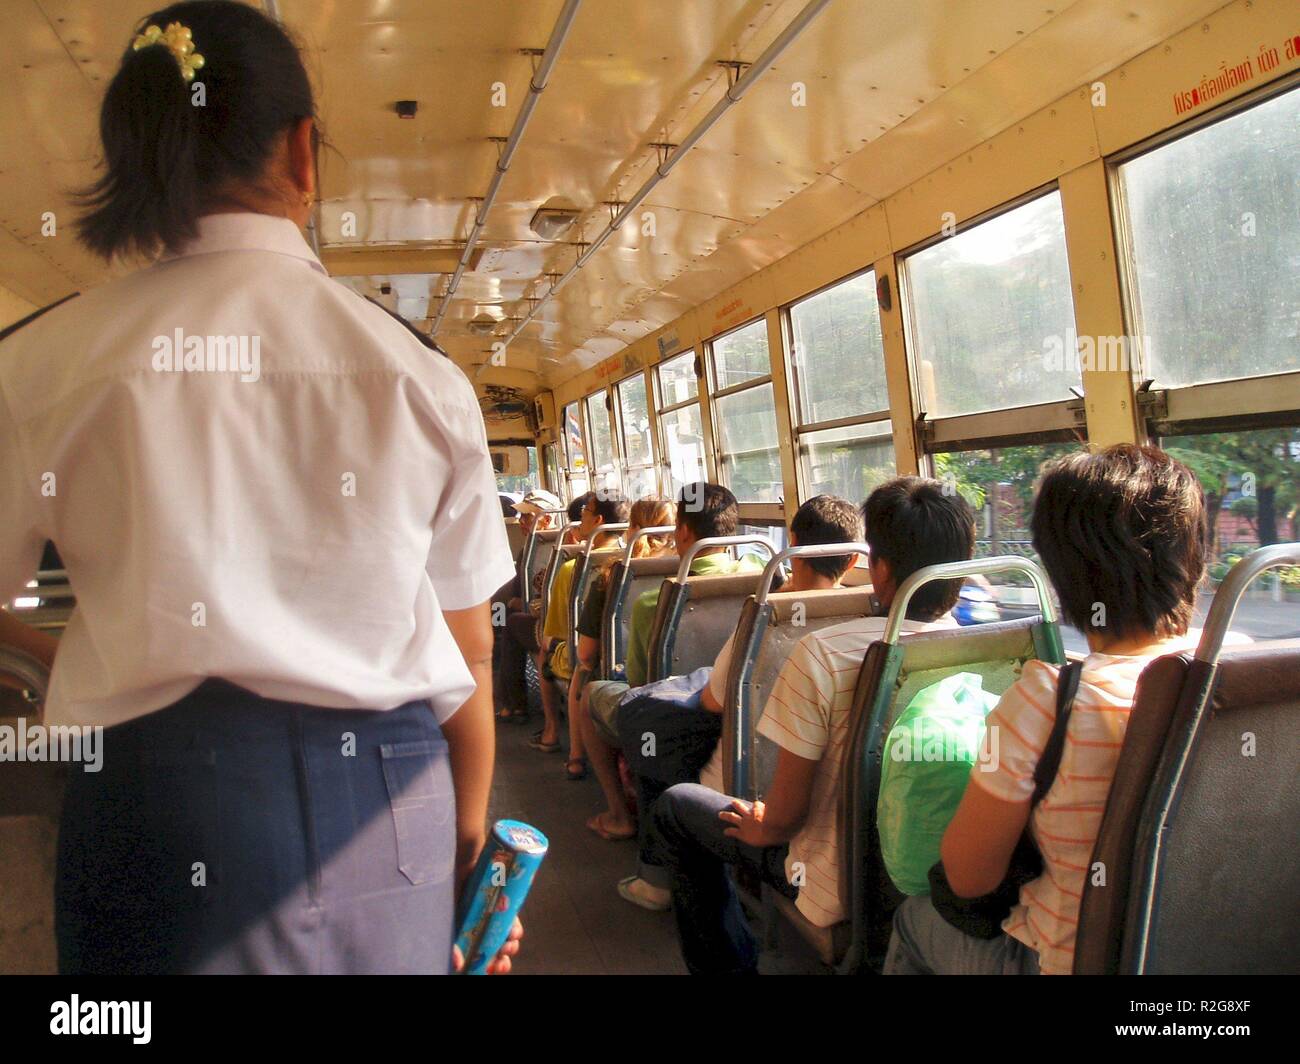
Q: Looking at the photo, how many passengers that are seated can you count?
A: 8